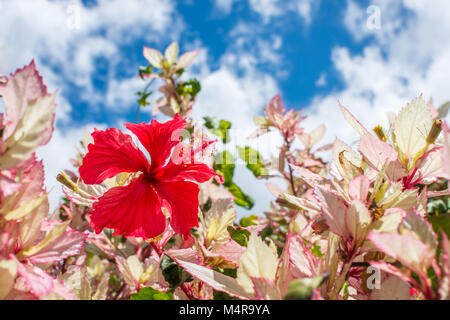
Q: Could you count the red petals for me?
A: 5